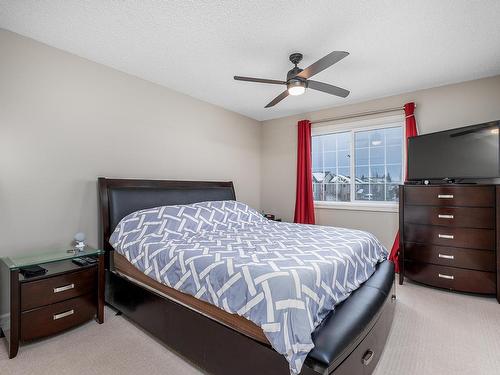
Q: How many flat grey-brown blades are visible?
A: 4